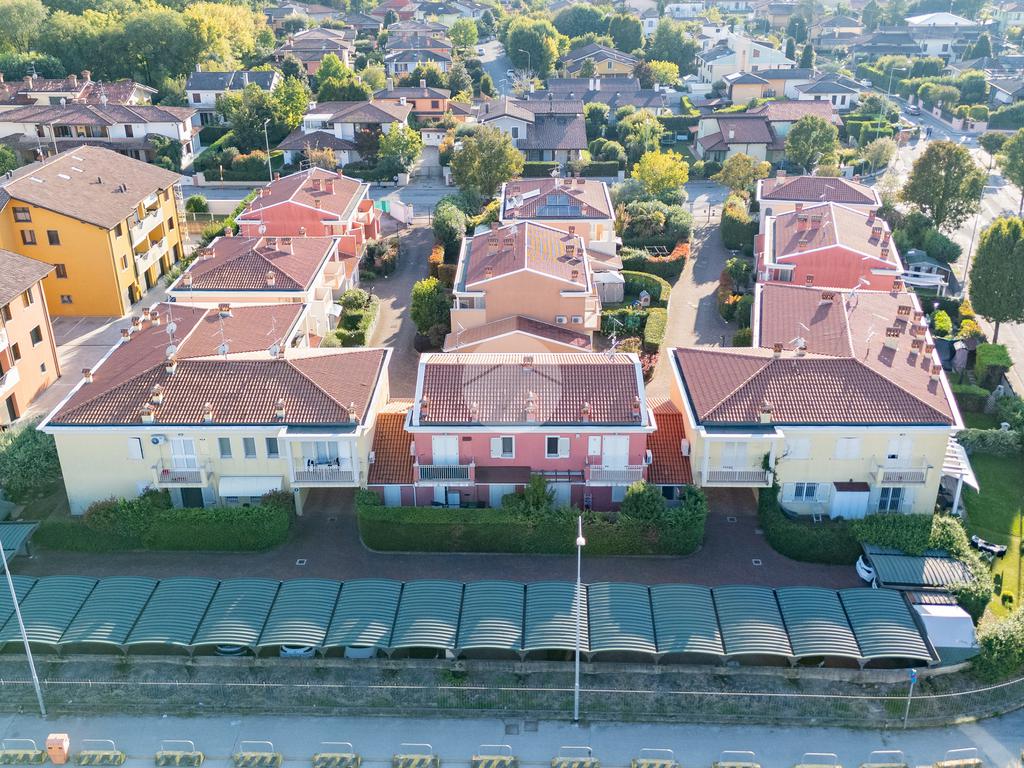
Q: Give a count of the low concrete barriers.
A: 13